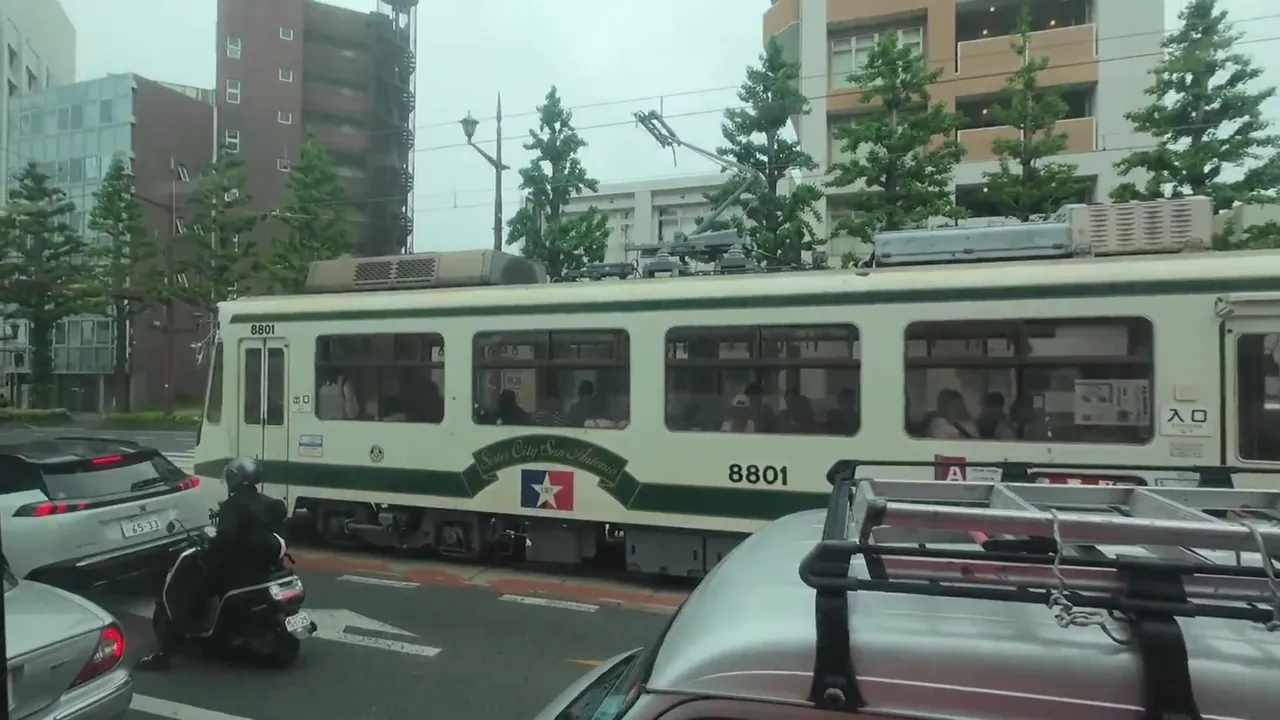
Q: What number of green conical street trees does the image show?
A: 9